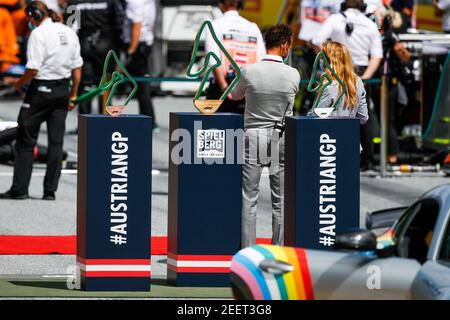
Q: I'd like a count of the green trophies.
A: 3